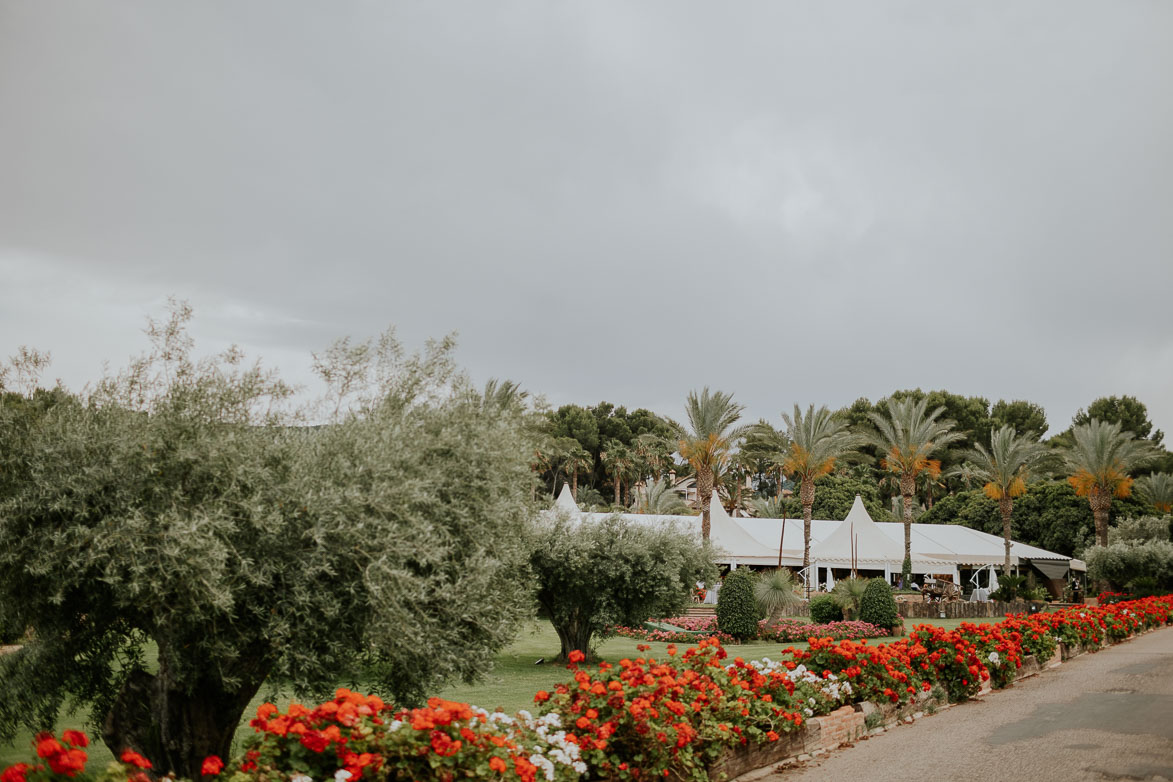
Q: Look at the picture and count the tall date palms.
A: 5